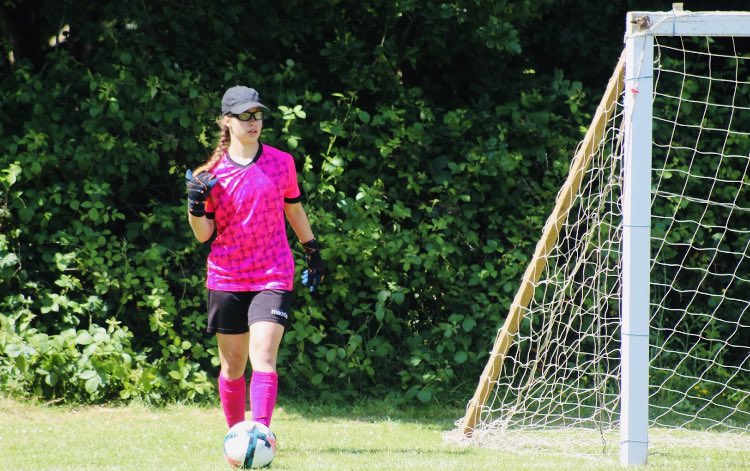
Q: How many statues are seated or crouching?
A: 0